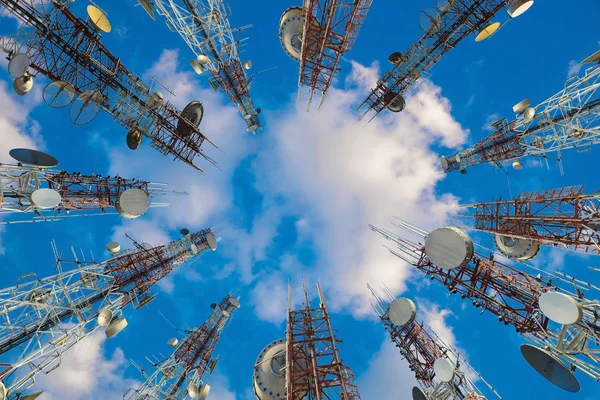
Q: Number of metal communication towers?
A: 12